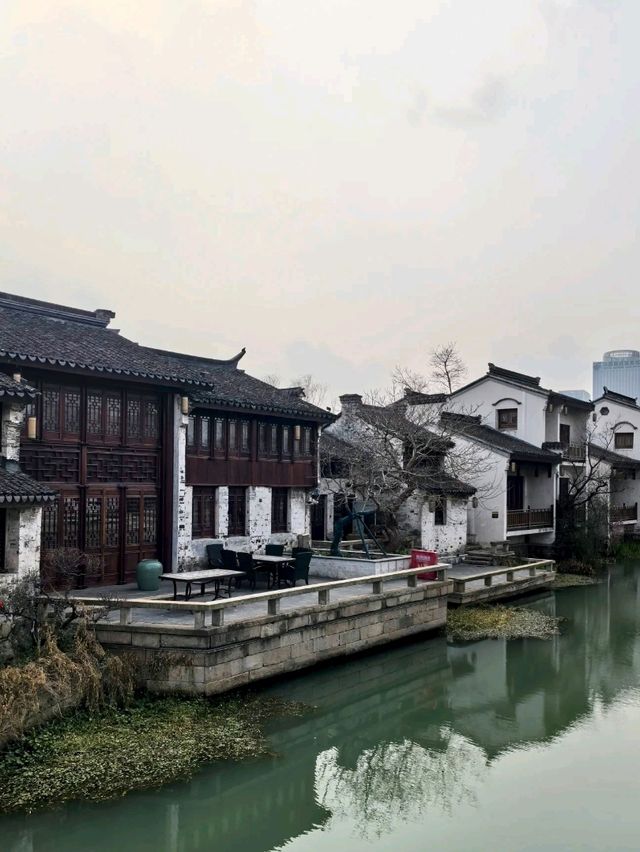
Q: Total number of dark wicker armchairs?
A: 6